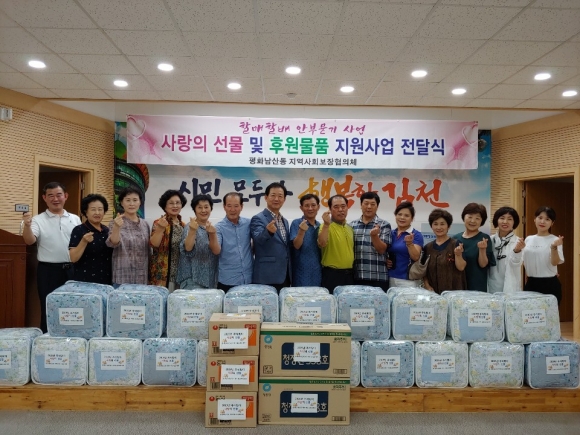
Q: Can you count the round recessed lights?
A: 10